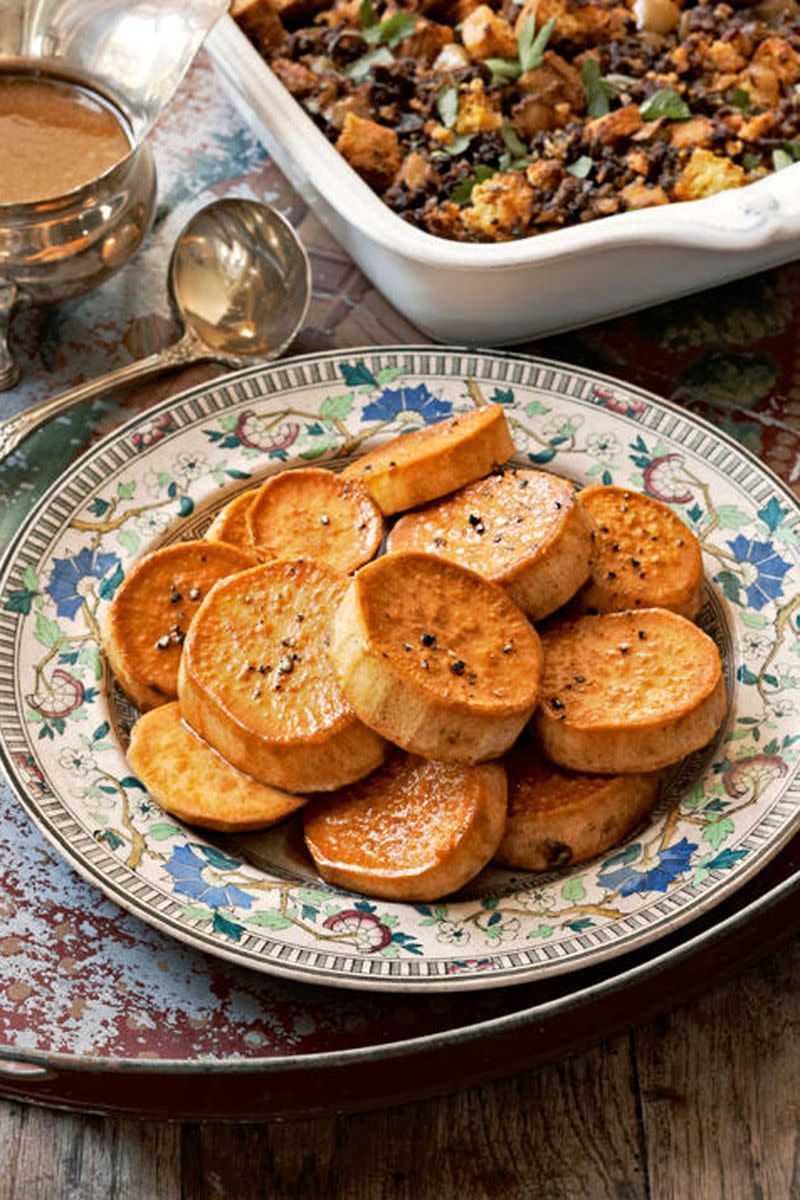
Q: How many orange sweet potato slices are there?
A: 12